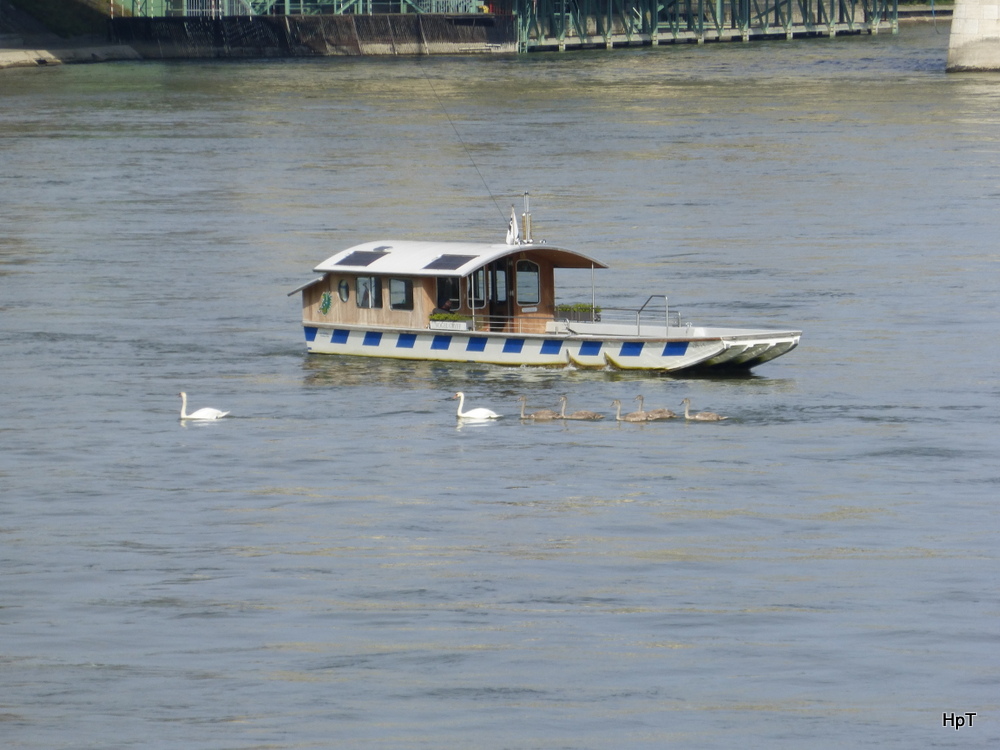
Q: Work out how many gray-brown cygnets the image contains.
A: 5